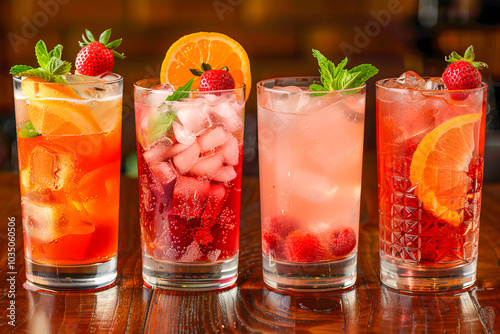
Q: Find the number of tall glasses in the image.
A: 4